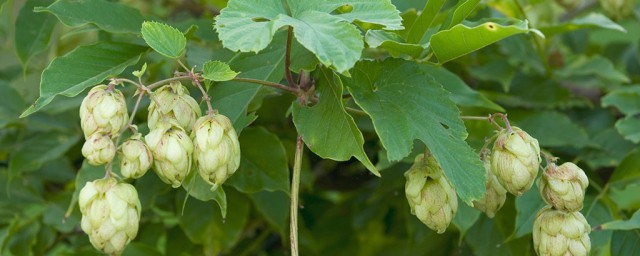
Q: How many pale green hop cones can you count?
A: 12